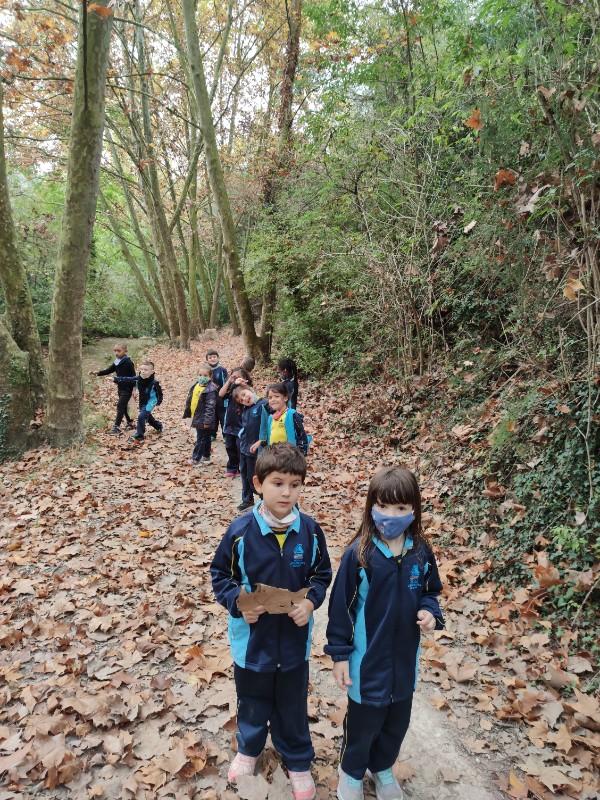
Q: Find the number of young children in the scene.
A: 11